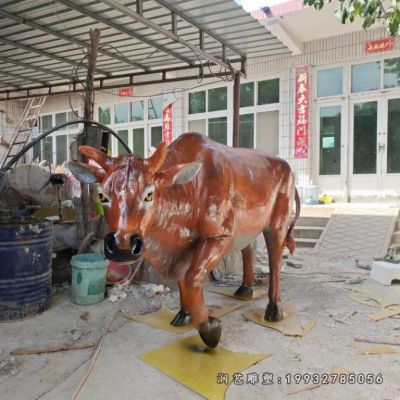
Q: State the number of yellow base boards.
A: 4